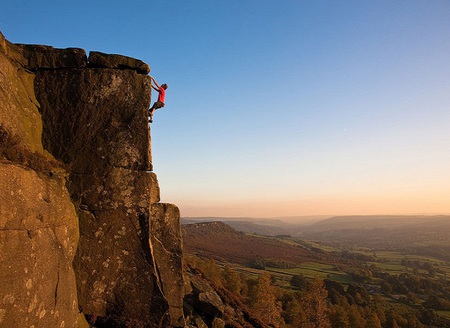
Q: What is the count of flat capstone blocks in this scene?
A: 2